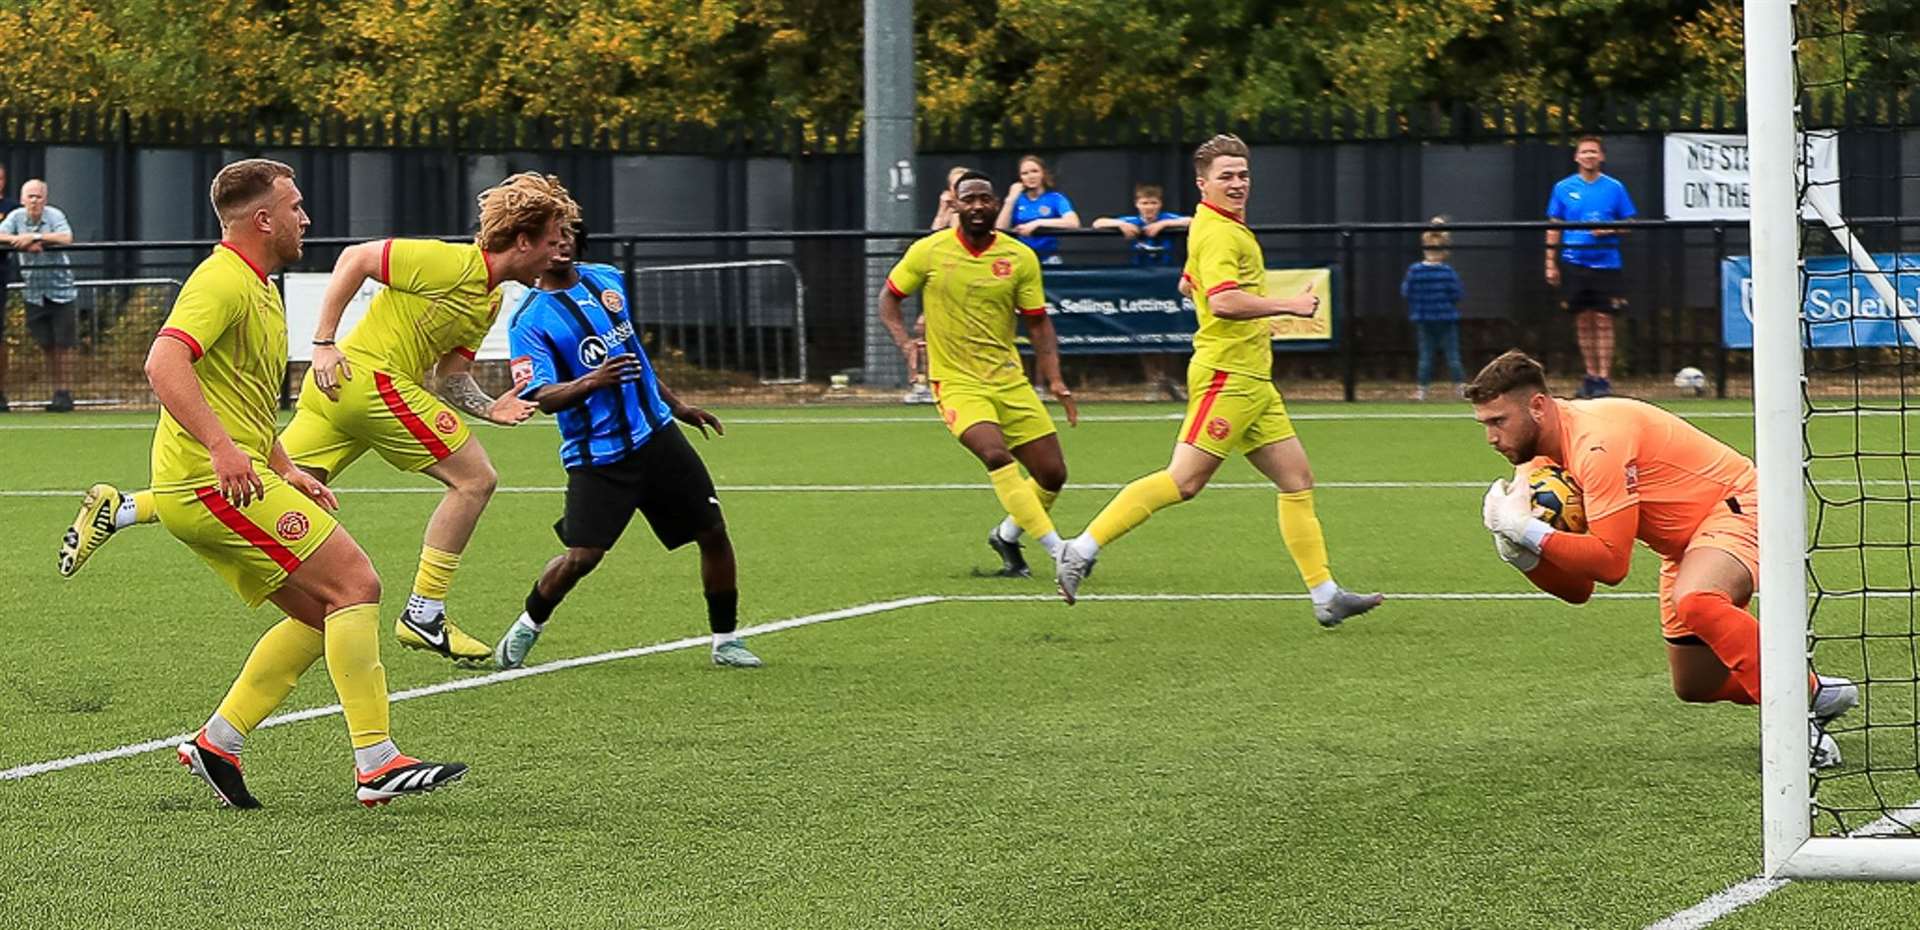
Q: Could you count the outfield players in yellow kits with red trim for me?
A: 4